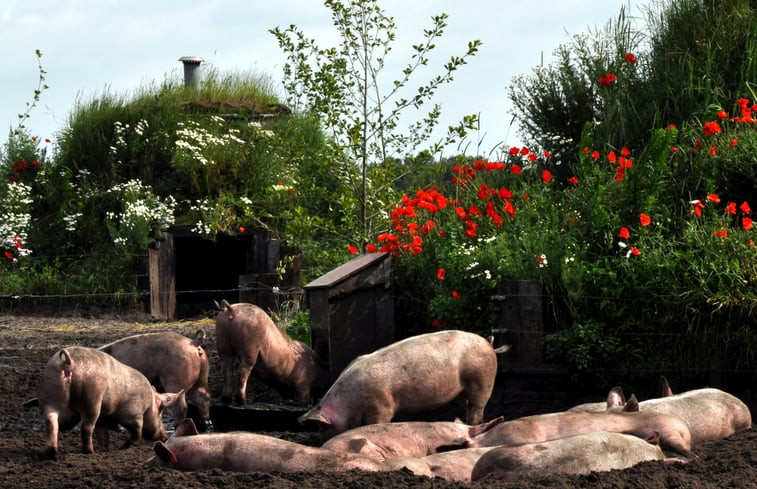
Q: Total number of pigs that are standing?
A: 4